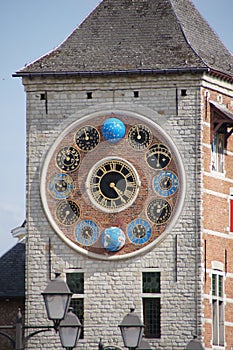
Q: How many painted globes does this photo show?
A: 2